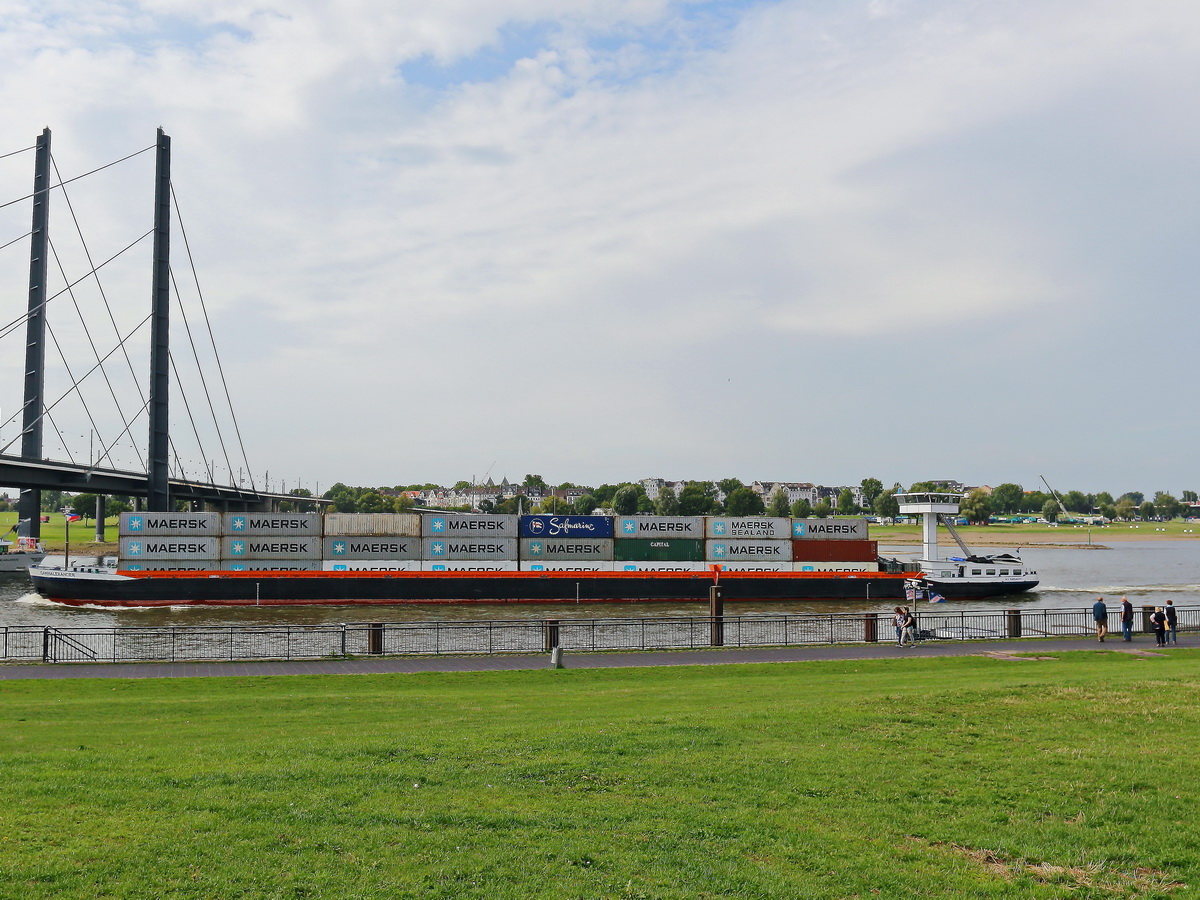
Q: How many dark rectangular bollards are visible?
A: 6